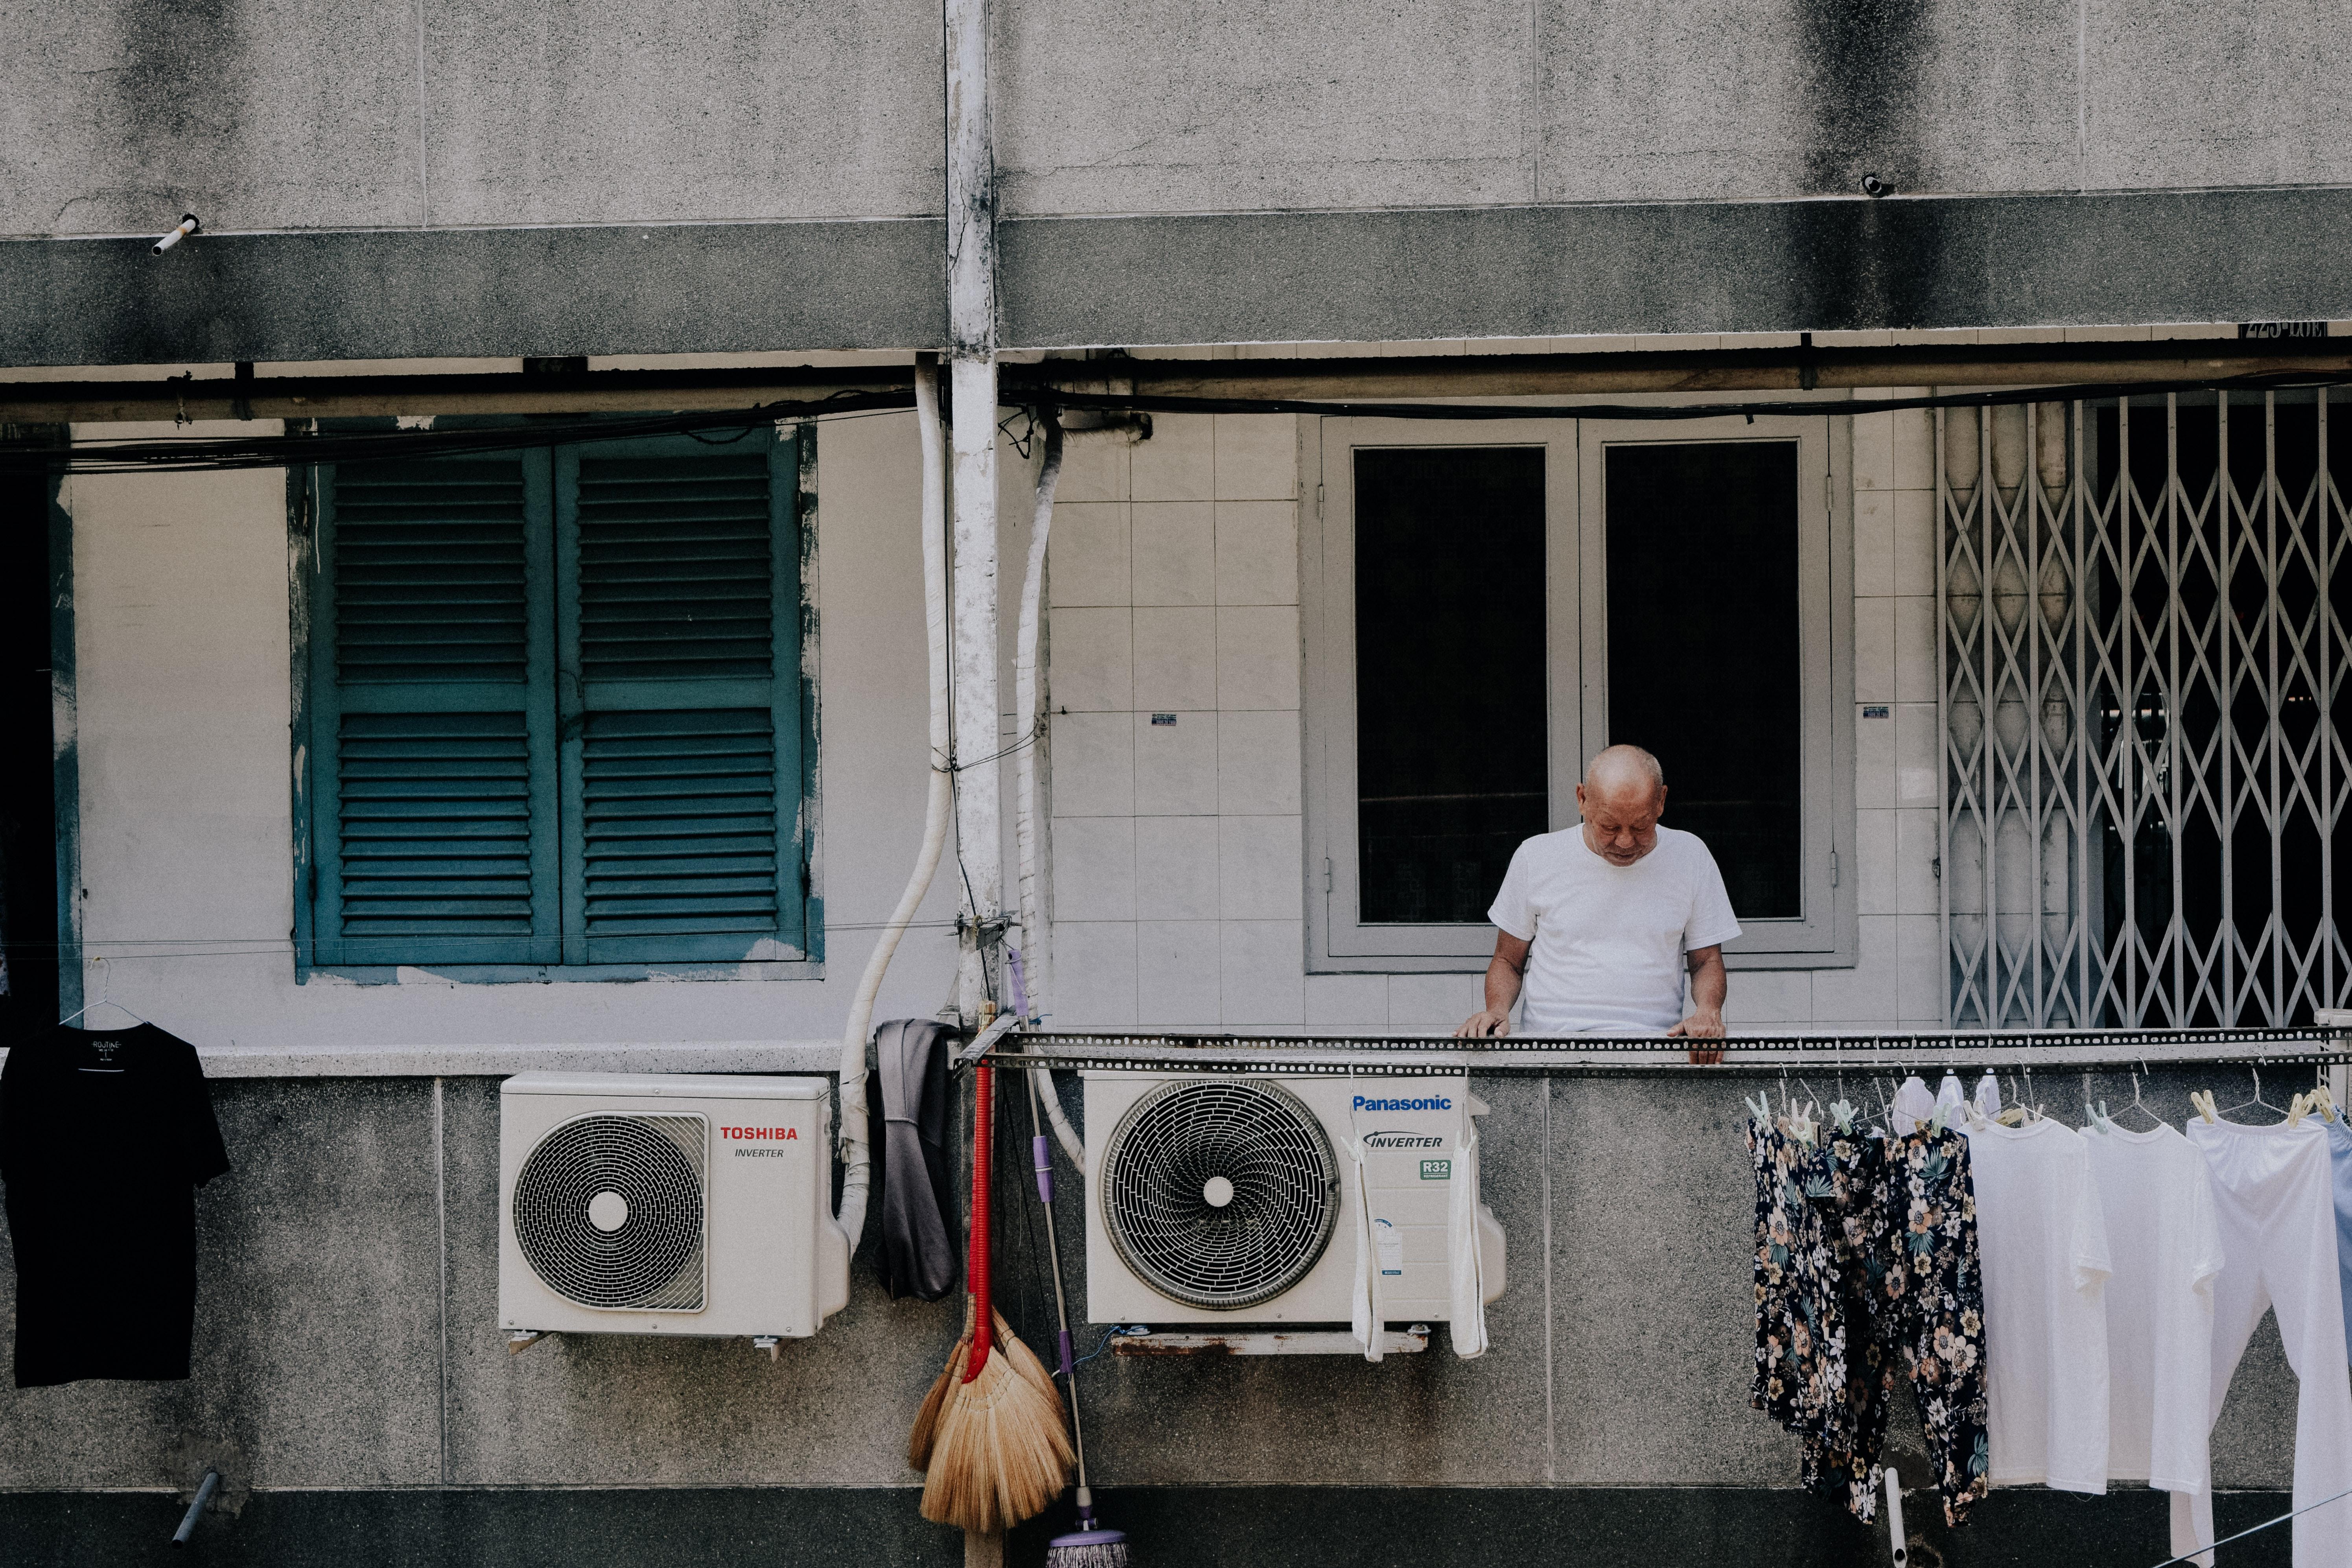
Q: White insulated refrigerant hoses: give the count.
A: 2